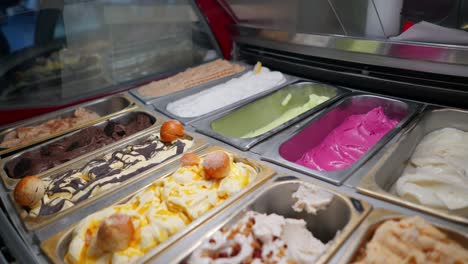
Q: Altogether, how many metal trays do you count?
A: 11